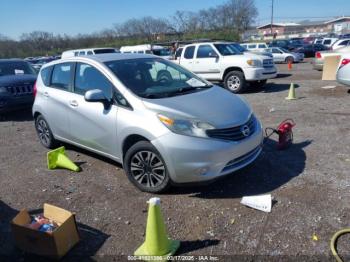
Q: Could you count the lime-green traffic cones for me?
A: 3